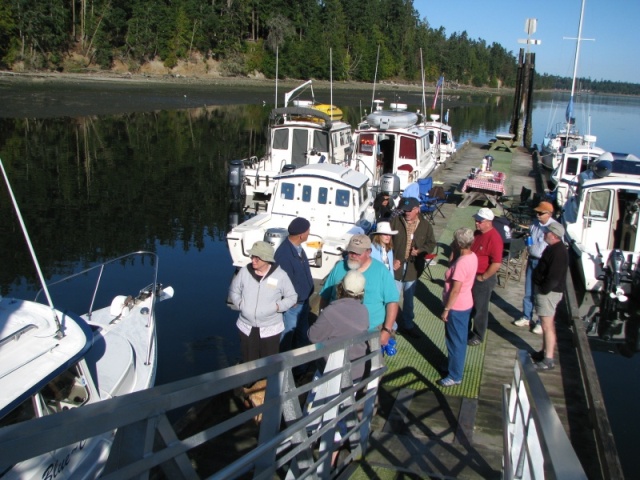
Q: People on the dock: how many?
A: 11